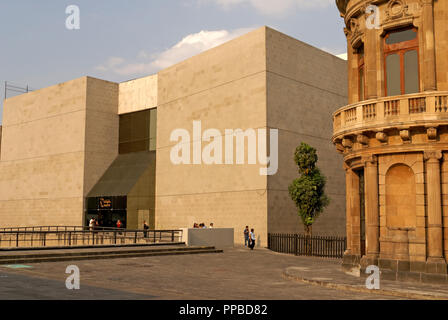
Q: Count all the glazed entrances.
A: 1